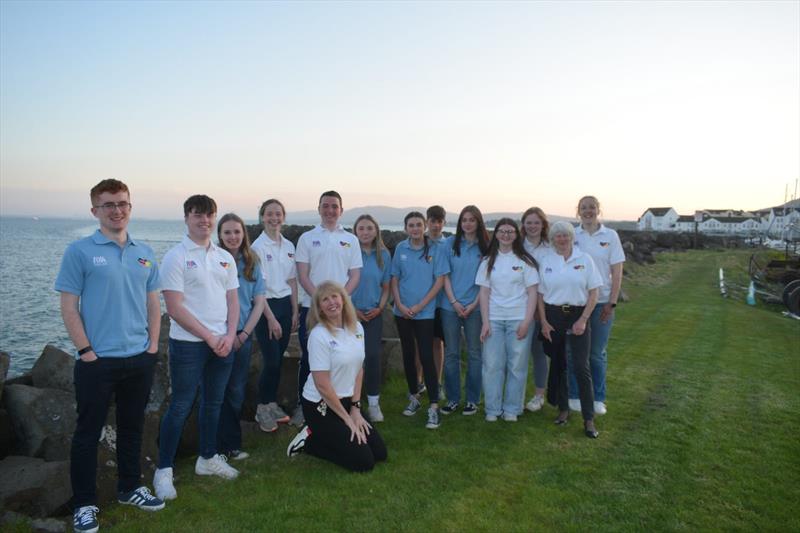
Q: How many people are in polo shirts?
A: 14